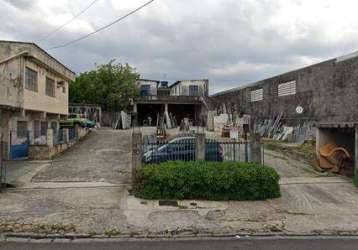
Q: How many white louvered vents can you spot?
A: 2